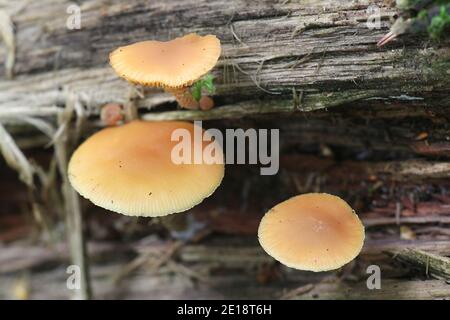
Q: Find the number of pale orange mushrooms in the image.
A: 3